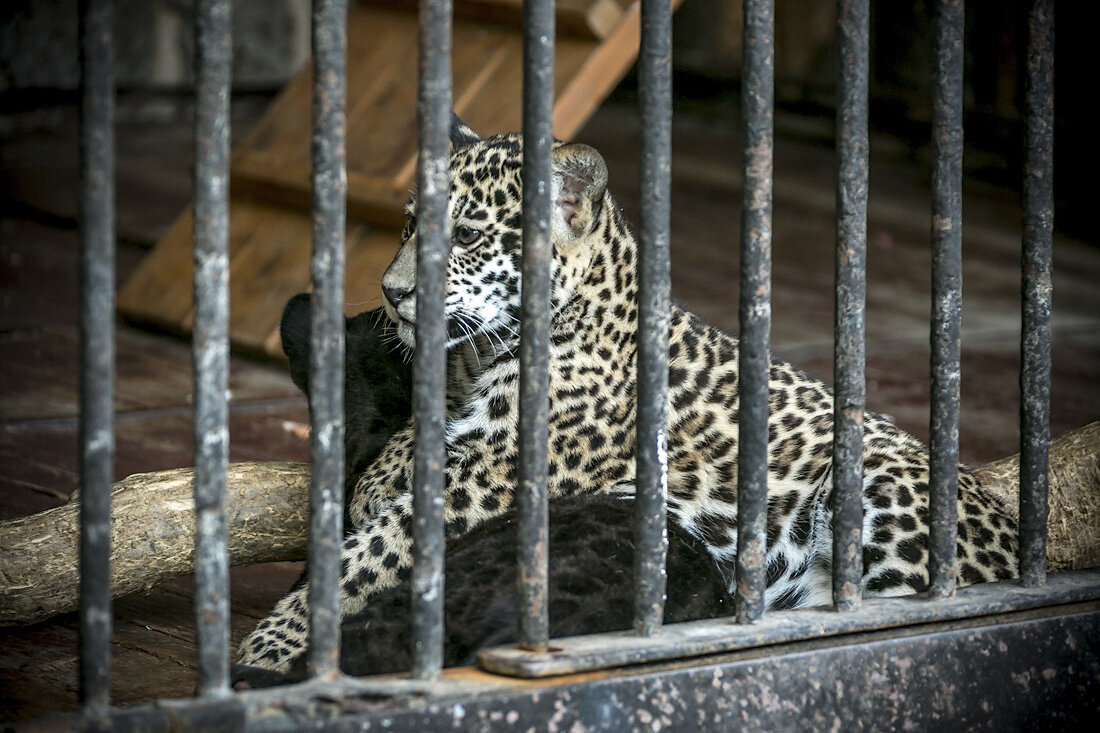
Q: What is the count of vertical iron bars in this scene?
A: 10